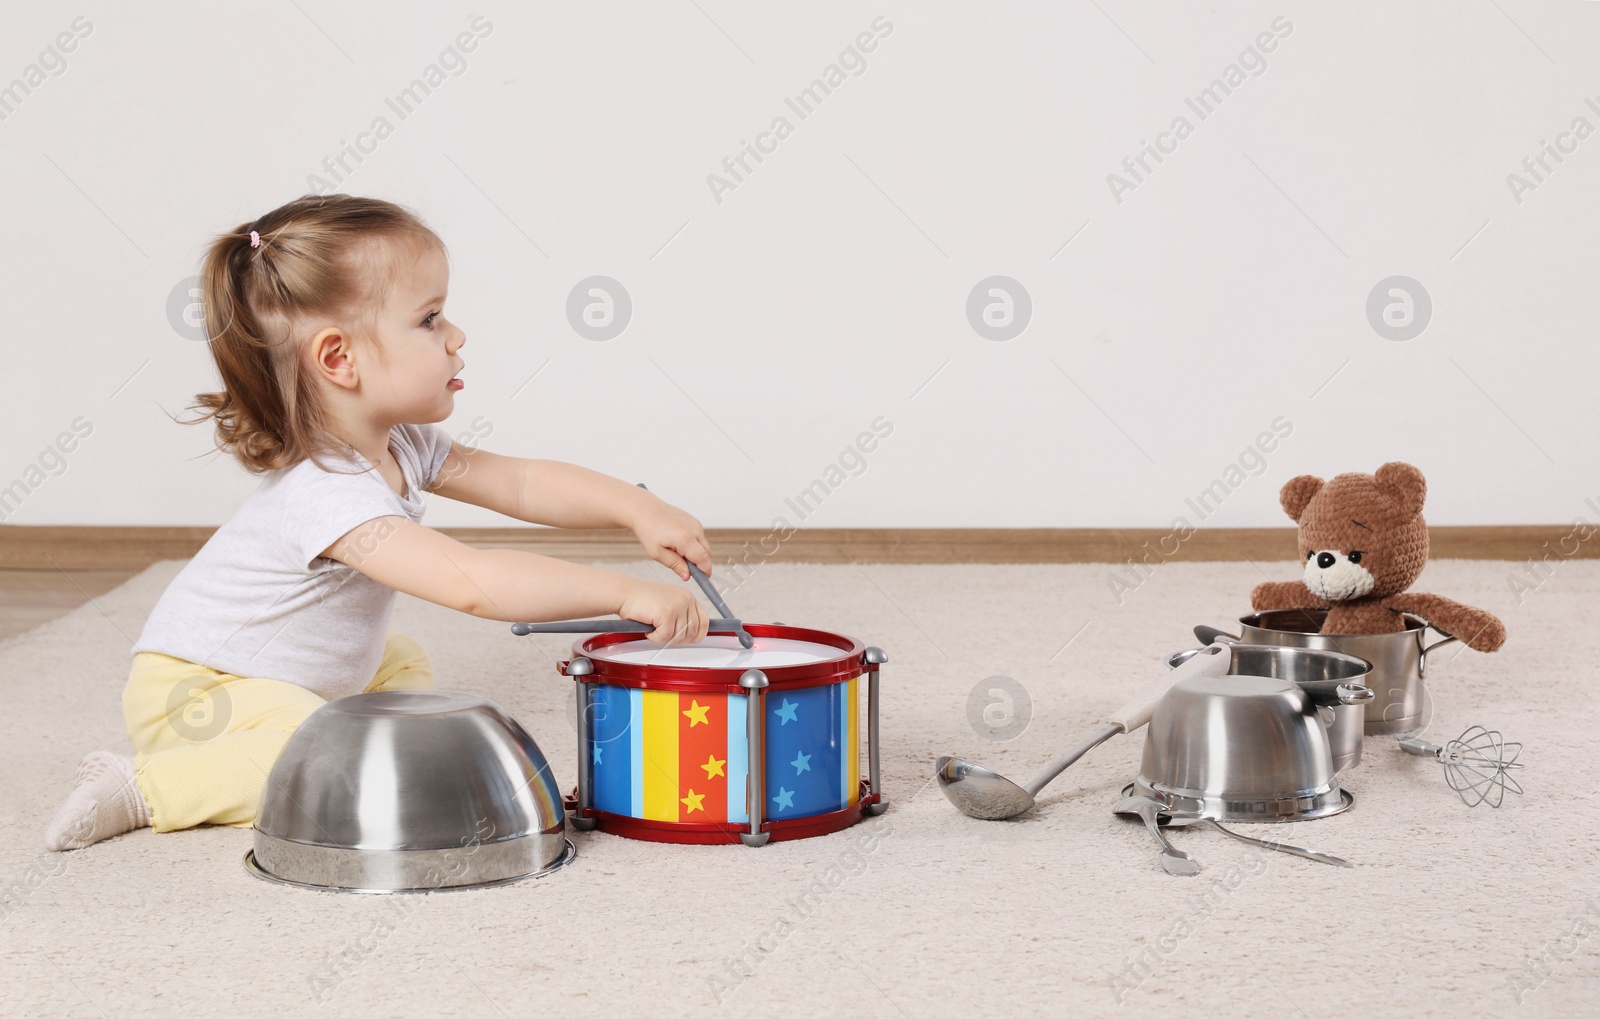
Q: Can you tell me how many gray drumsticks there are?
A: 2